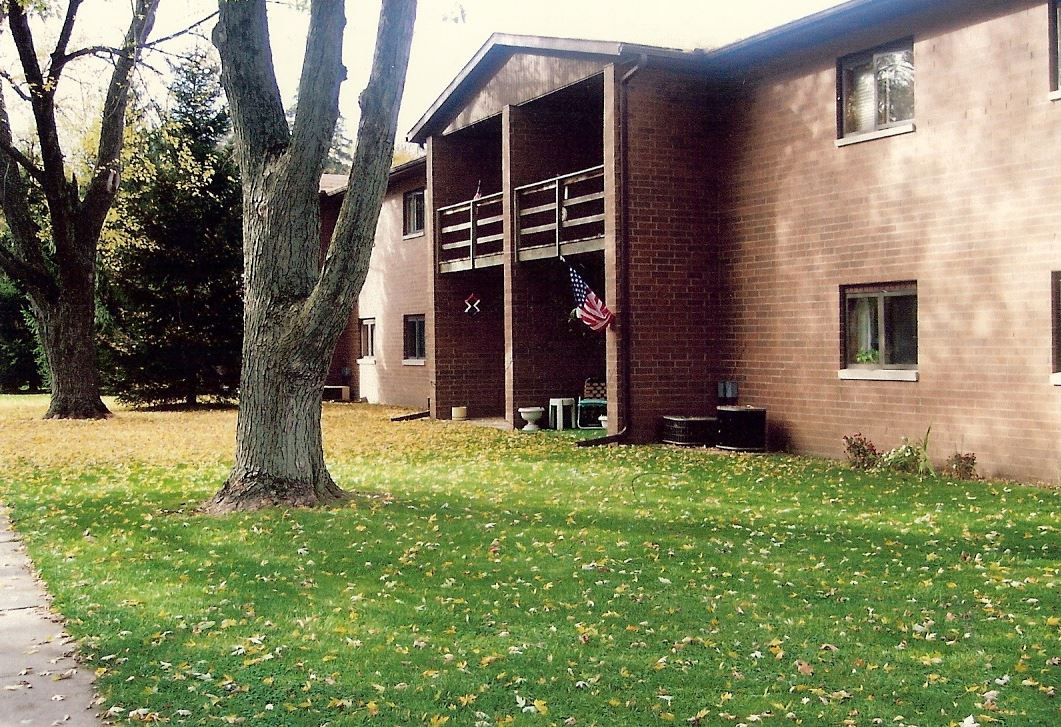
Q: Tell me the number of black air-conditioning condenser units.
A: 2